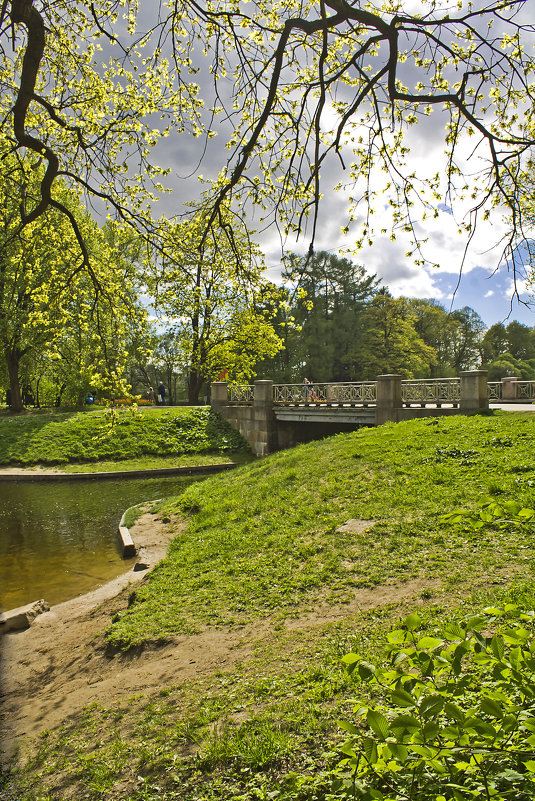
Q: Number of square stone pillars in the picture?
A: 5